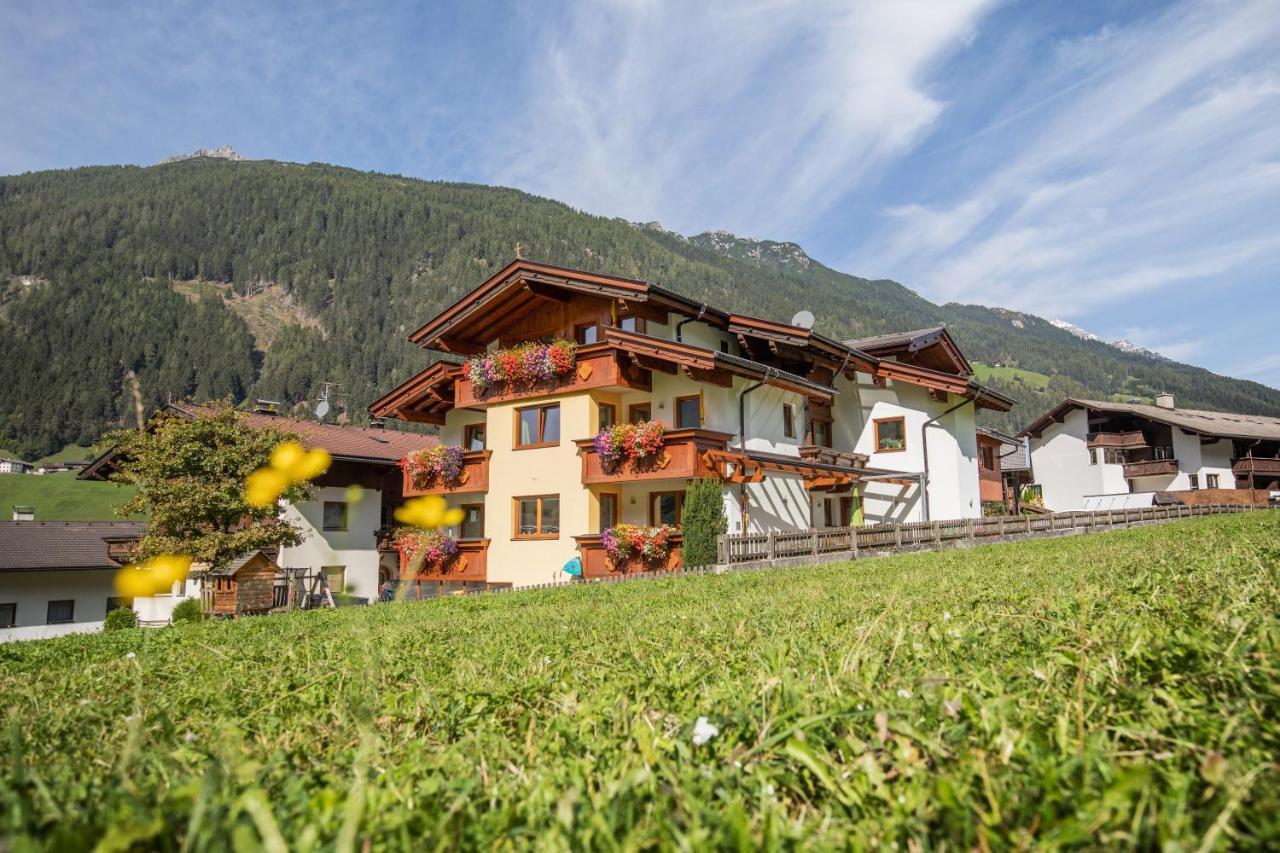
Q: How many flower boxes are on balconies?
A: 5